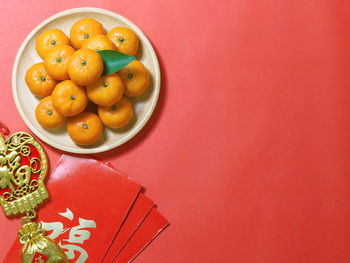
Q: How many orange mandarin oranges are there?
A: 13